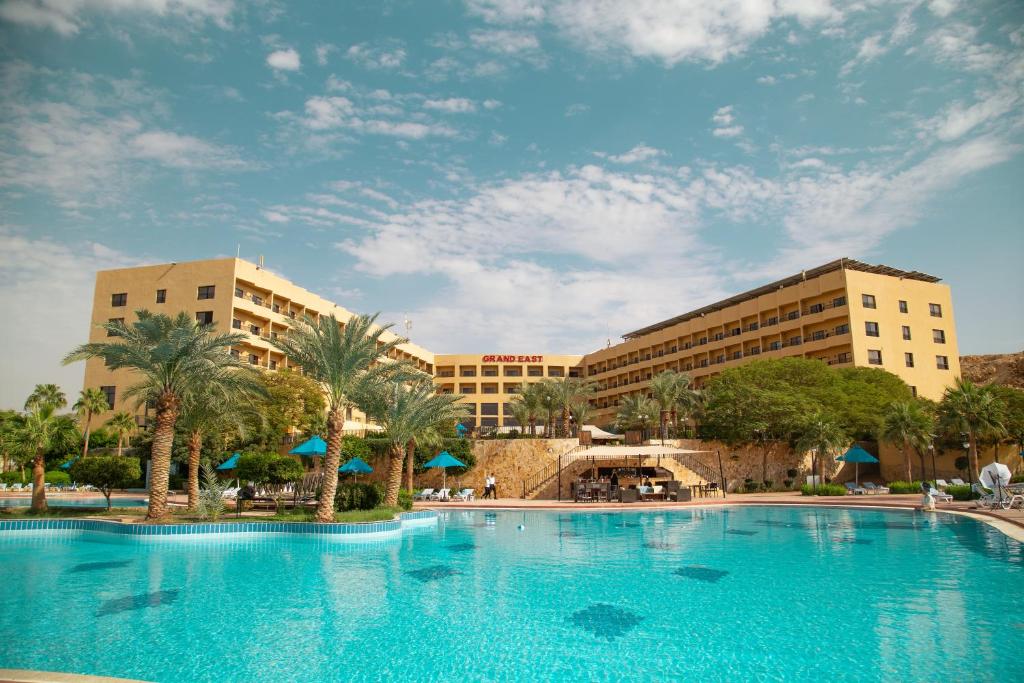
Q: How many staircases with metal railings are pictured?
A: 2